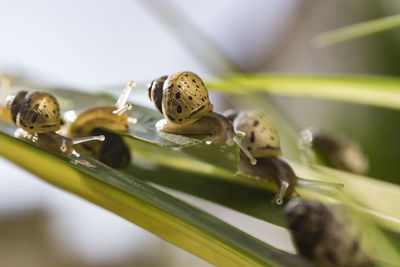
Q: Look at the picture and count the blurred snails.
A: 2